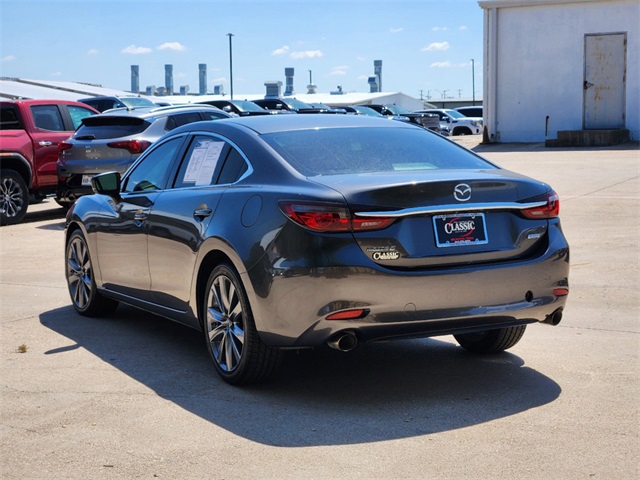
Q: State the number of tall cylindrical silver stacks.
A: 5